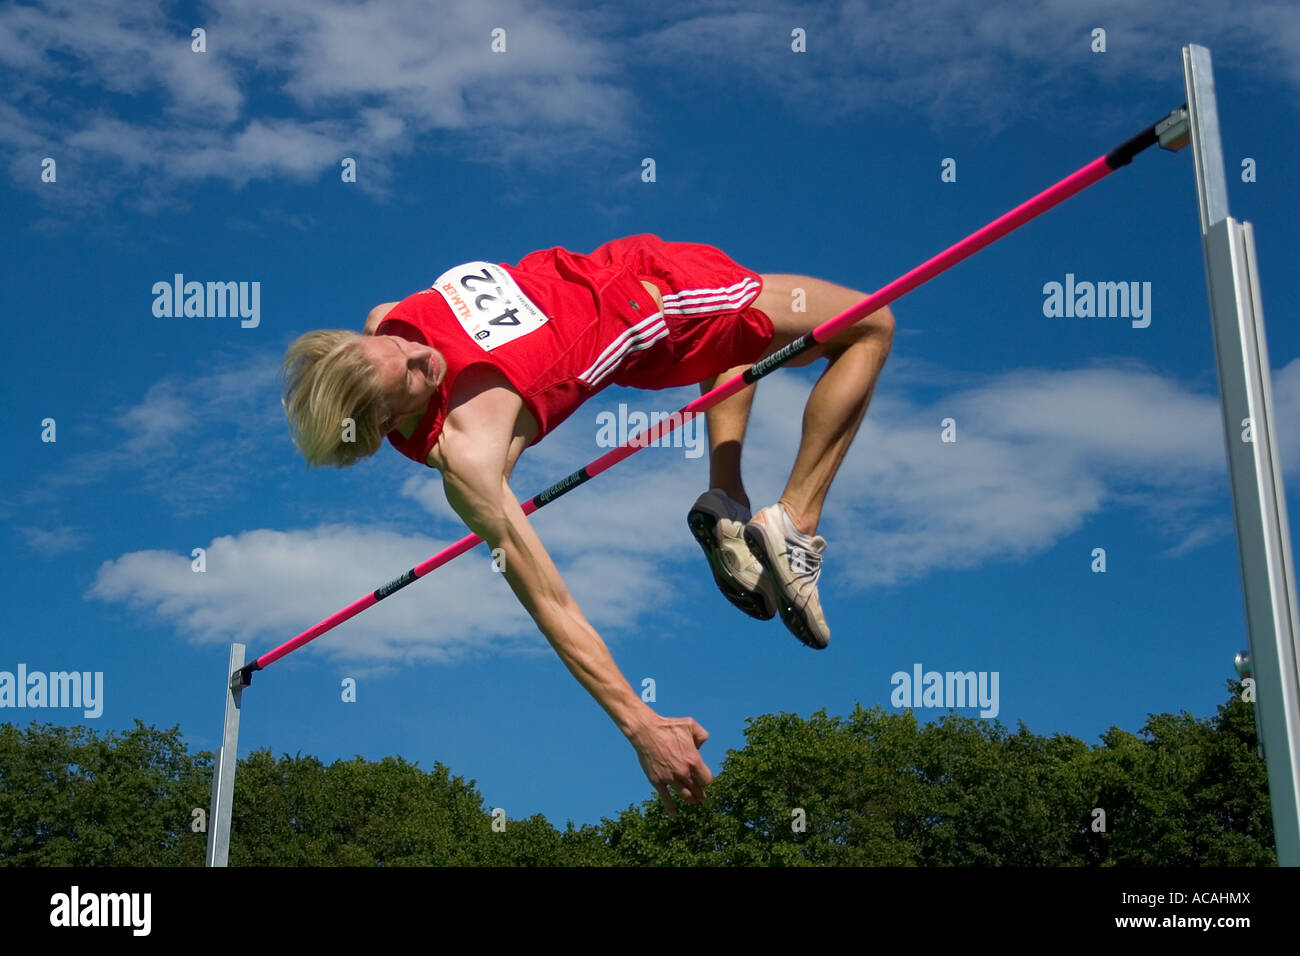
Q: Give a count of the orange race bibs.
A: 0